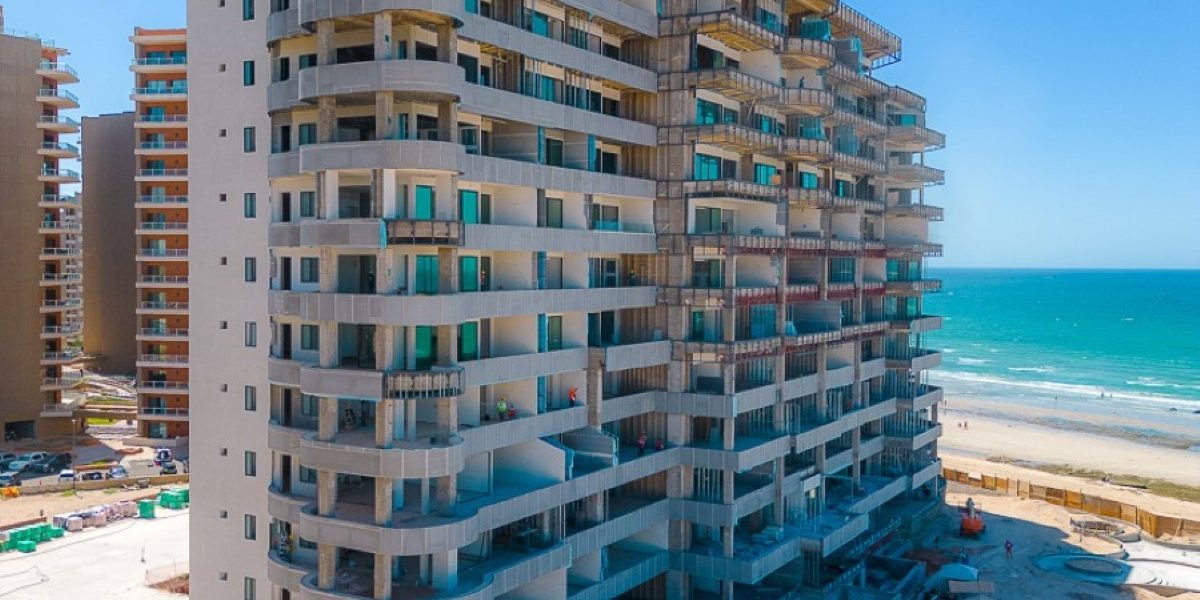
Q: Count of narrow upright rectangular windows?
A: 10